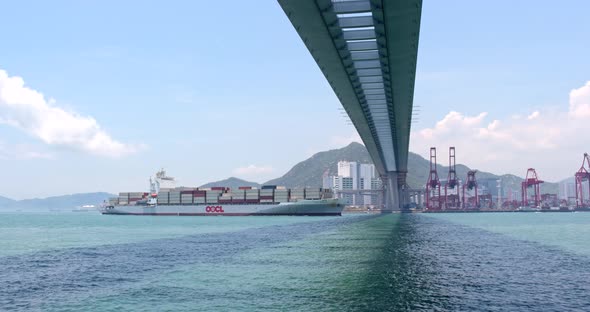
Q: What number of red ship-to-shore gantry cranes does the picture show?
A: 5